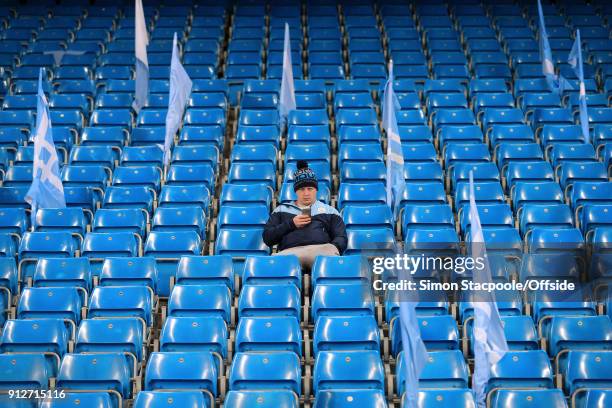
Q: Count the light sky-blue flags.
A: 9